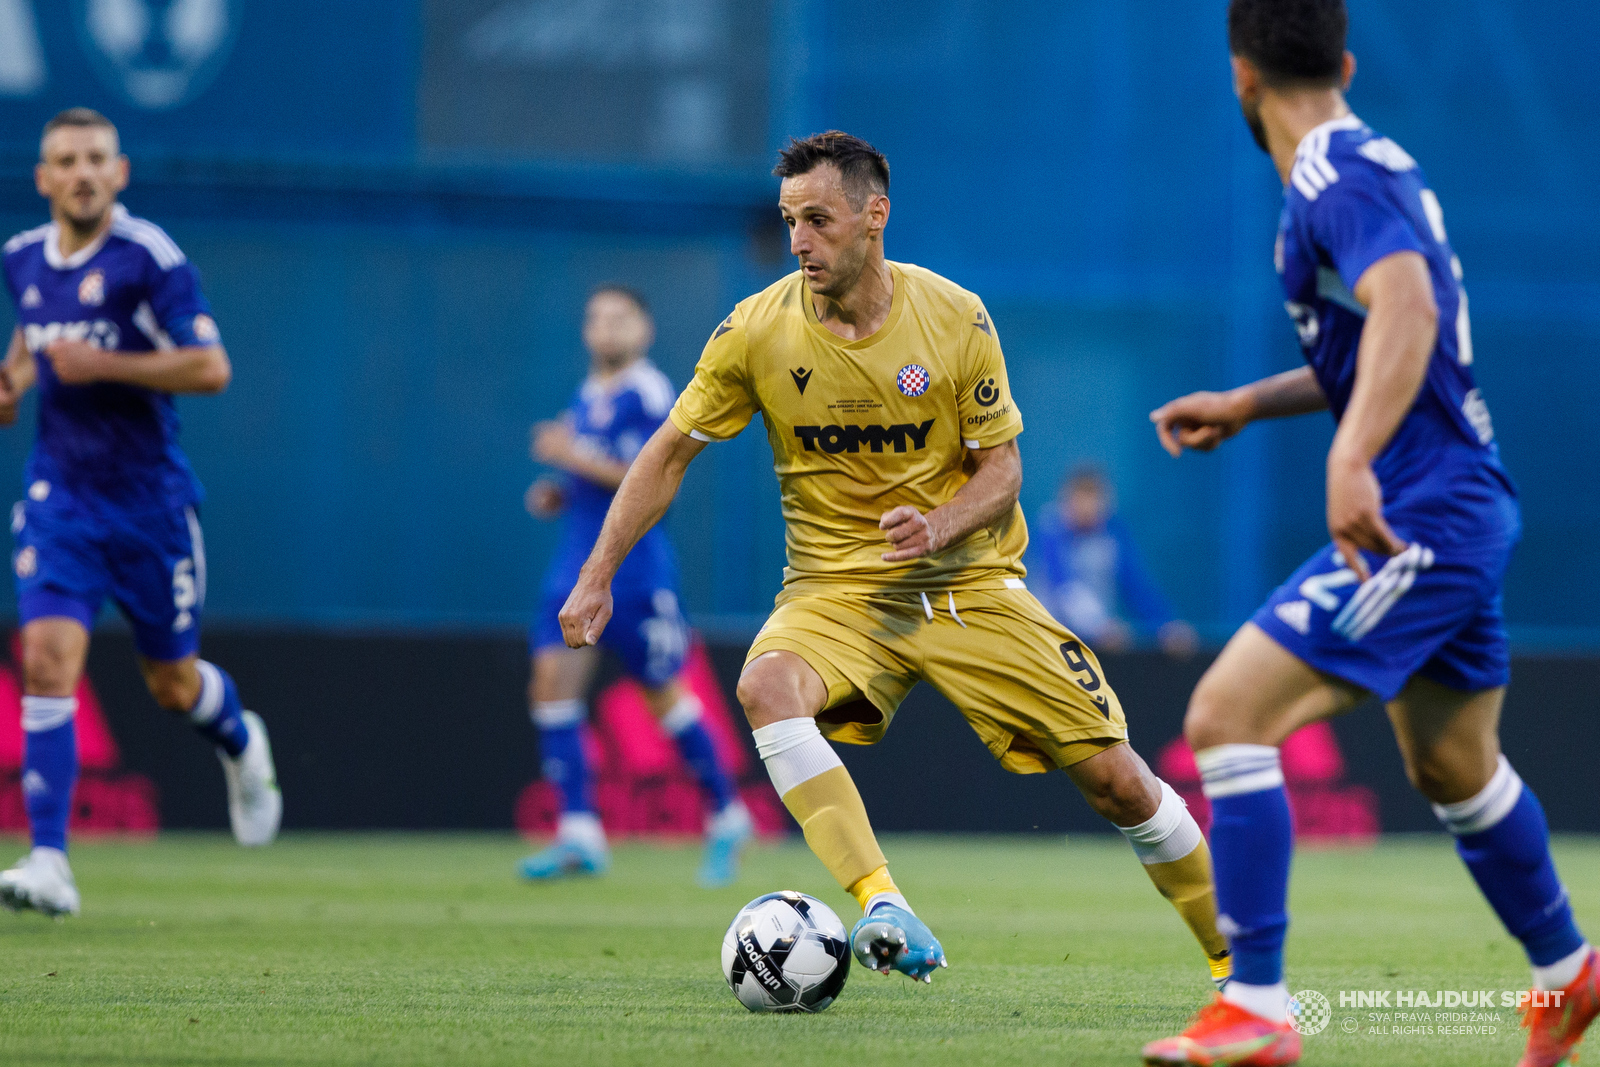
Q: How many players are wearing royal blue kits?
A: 3